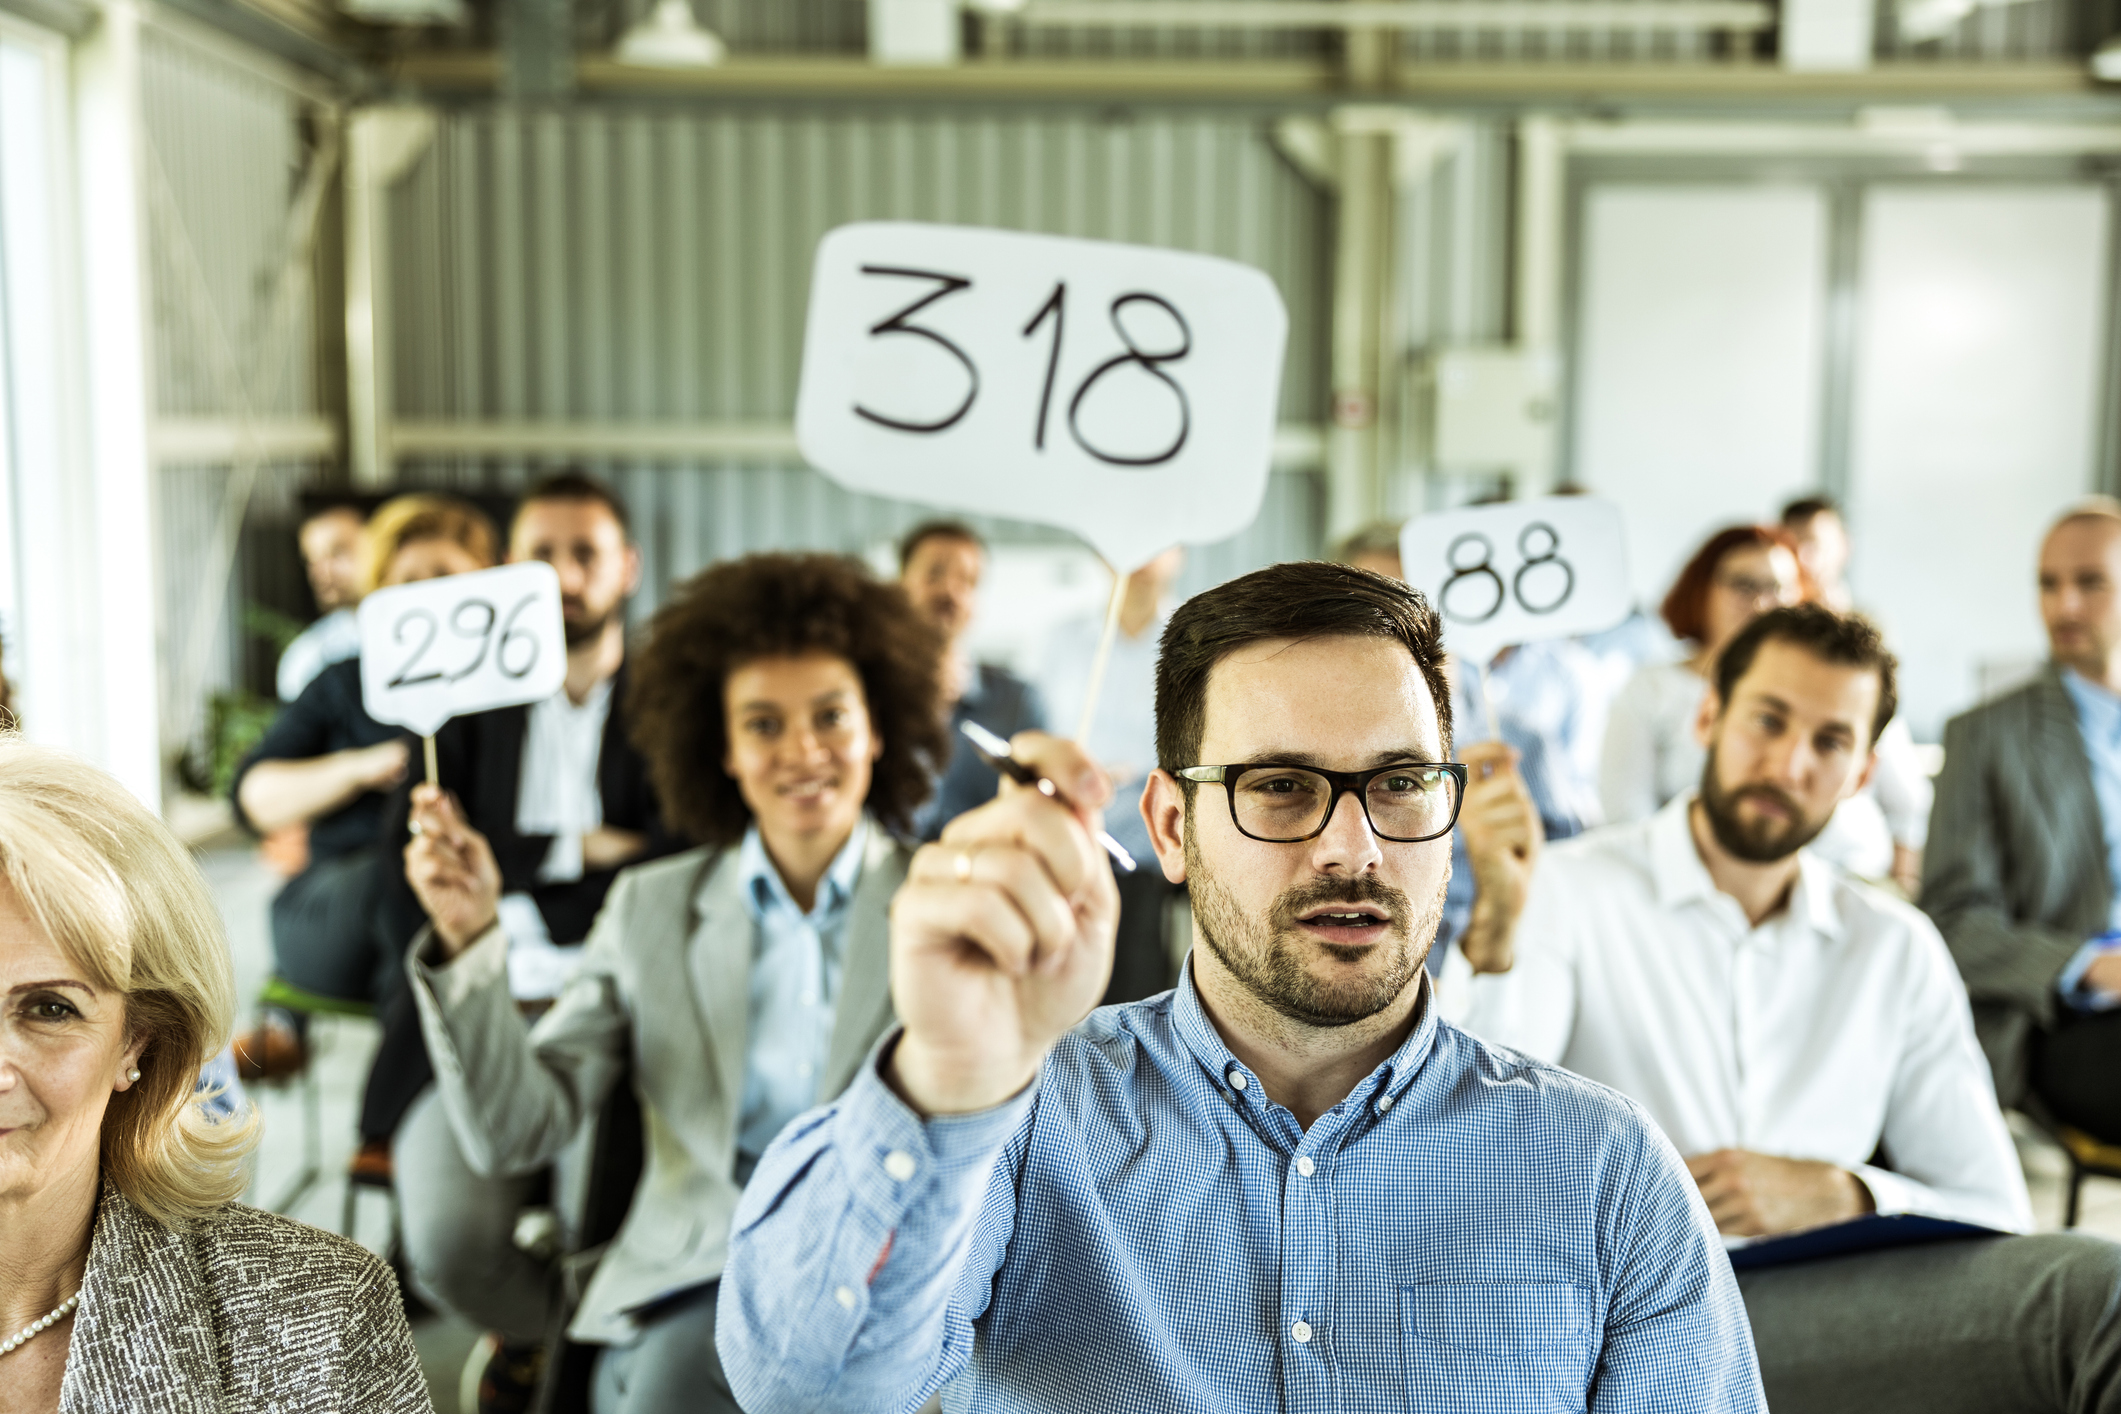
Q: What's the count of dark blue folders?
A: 1